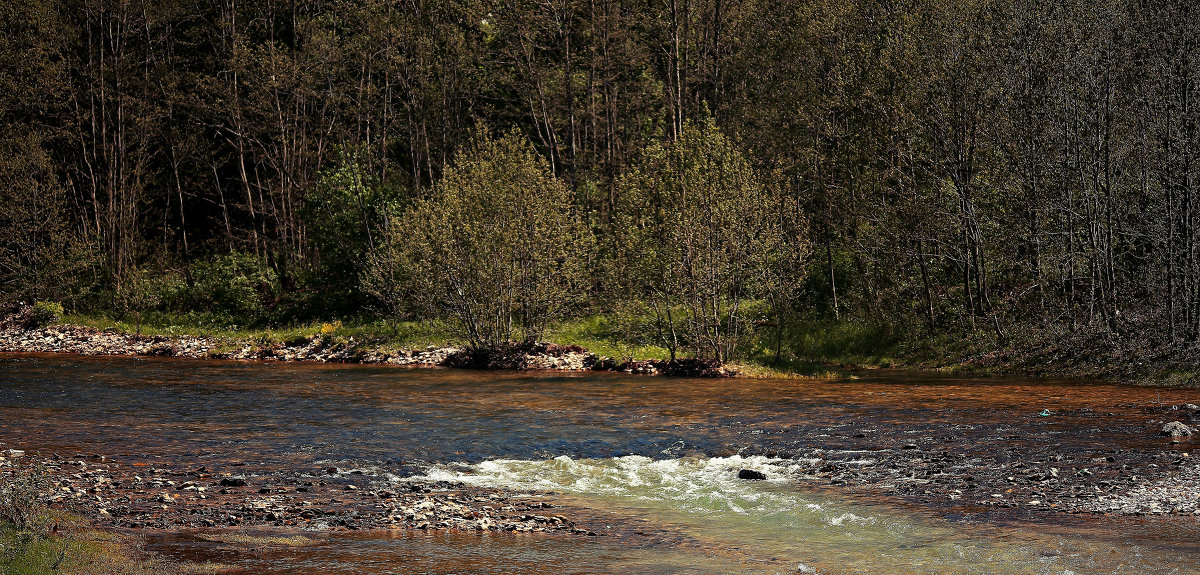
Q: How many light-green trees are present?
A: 2